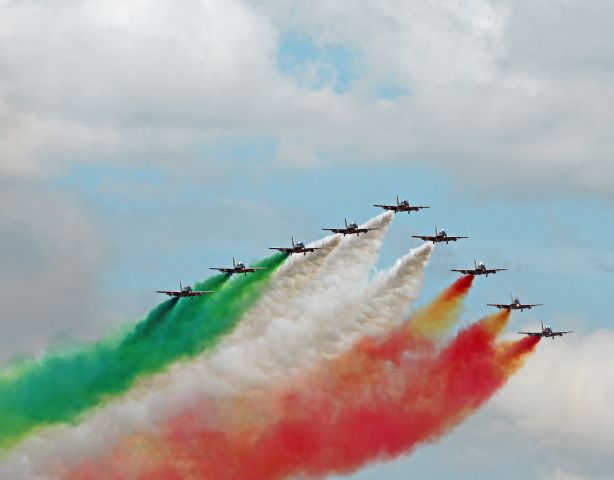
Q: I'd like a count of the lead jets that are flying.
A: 1